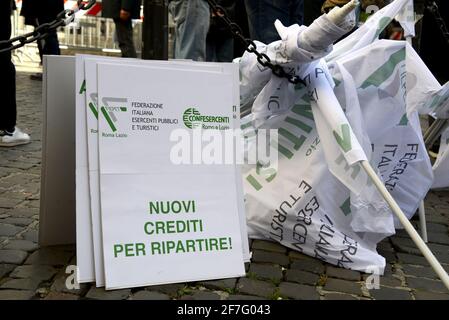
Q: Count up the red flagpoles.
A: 0